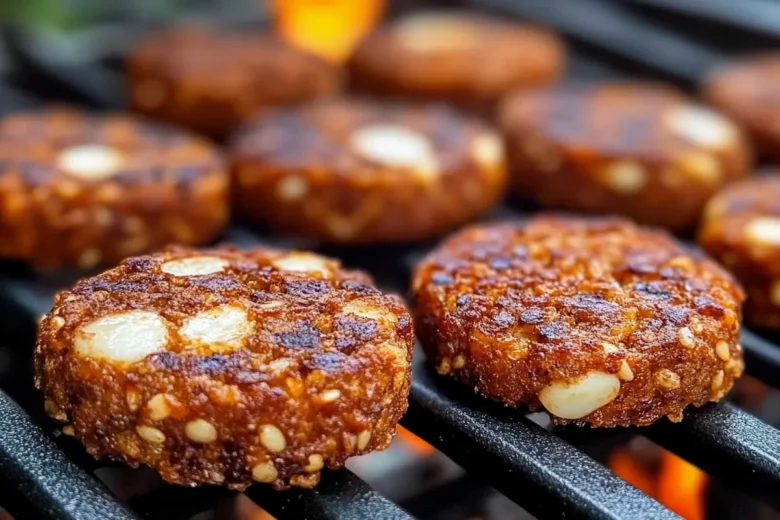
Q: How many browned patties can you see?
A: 9